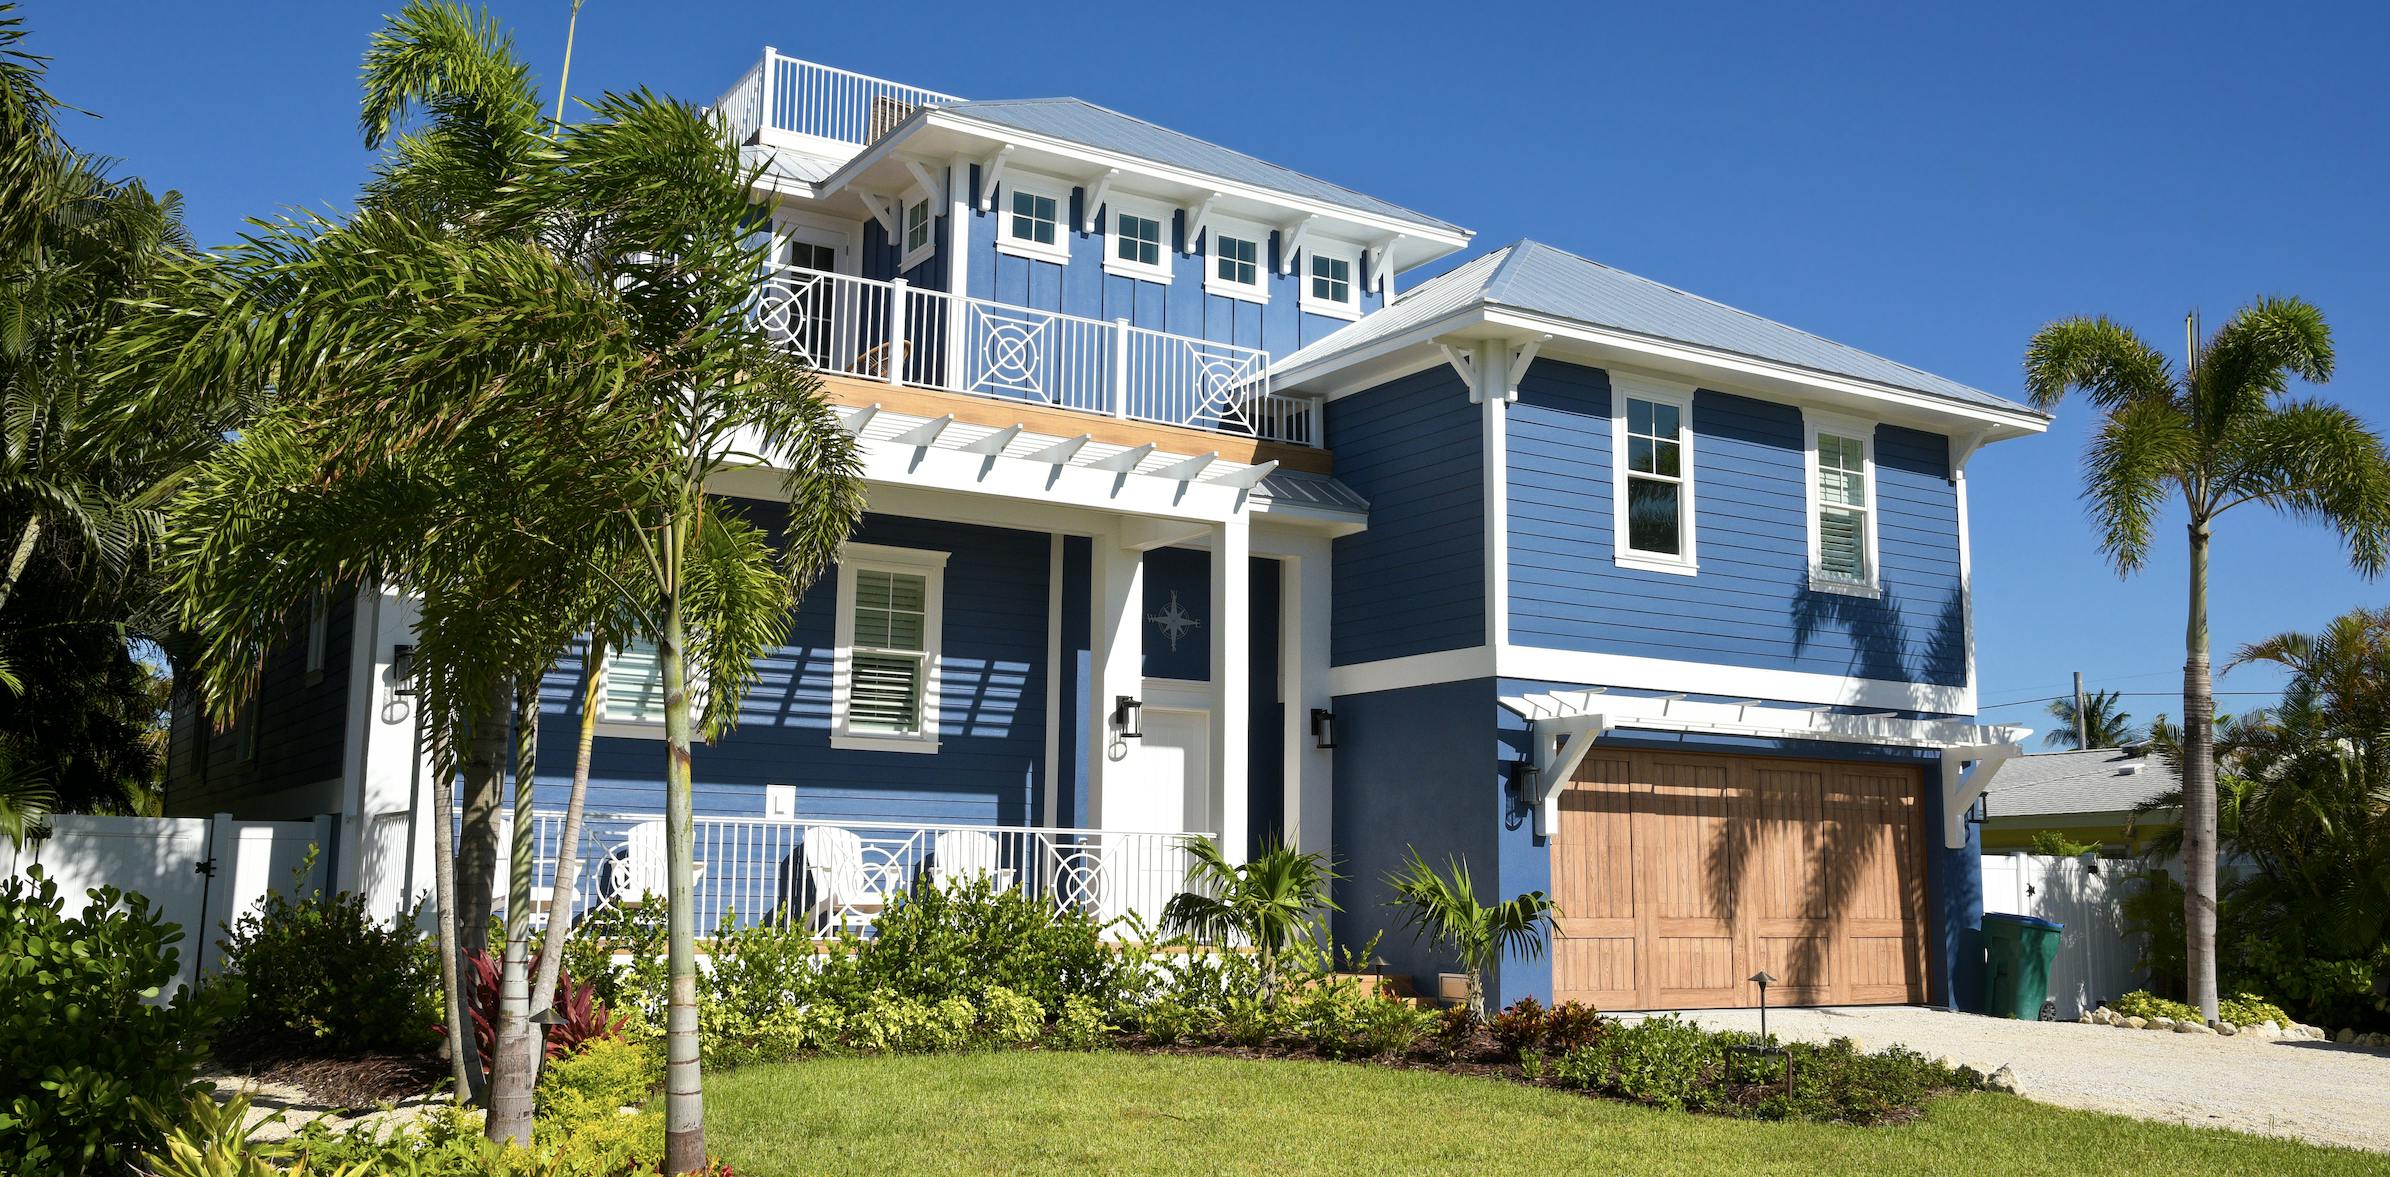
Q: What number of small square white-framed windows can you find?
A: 5